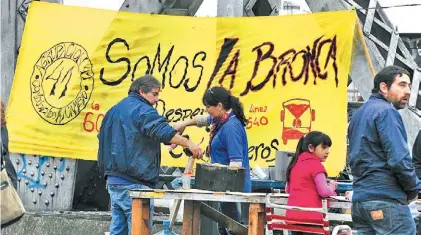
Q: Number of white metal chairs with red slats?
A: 1